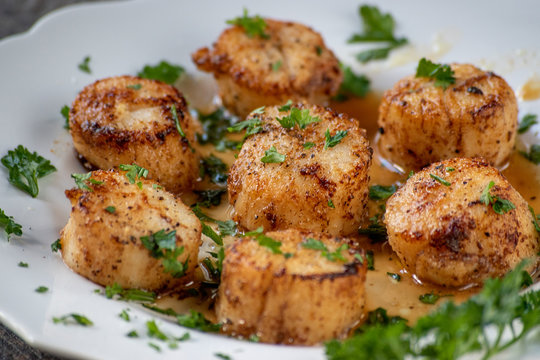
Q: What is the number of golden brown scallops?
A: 7